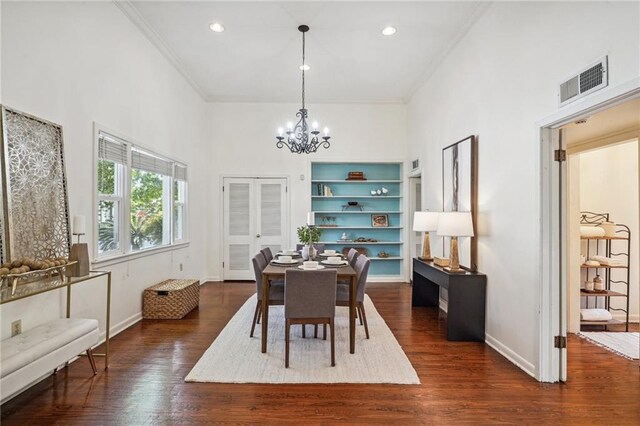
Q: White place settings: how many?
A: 5